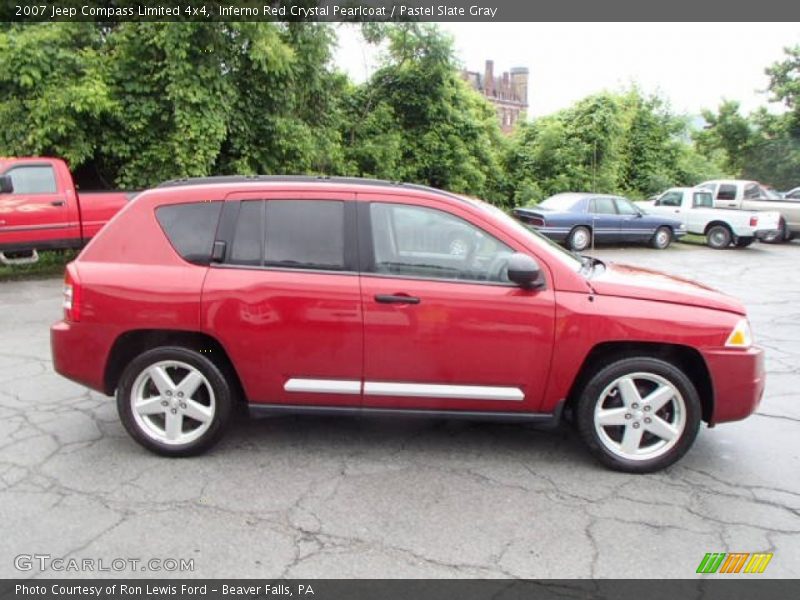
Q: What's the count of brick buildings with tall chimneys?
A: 1